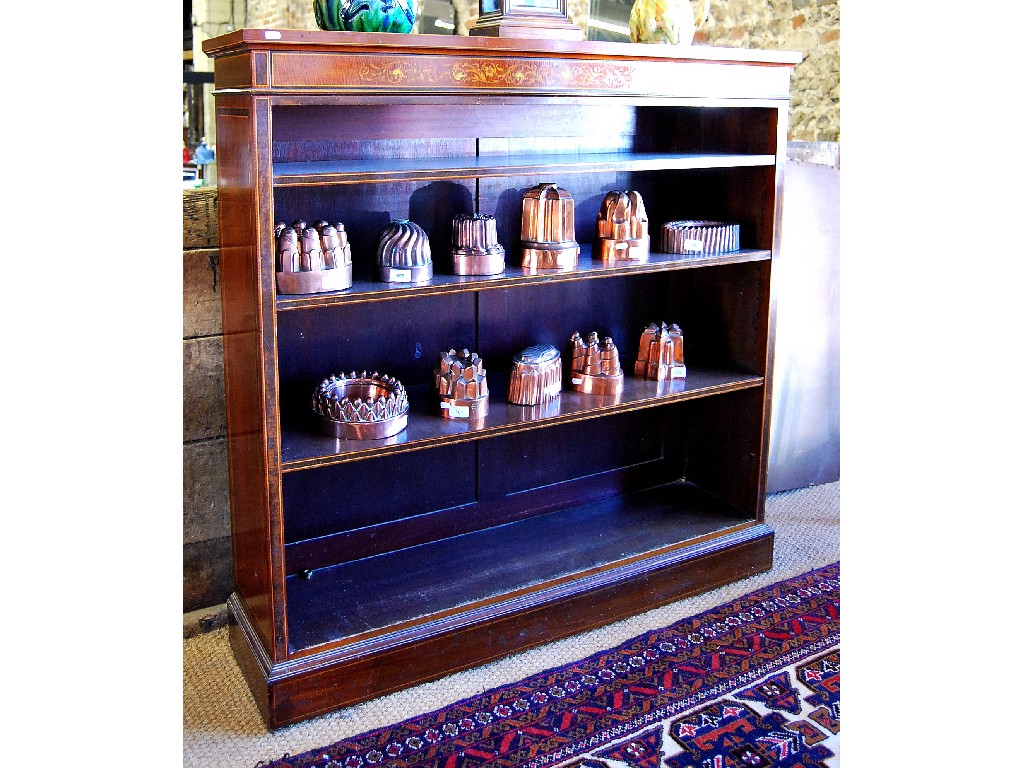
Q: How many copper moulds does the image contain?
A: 11